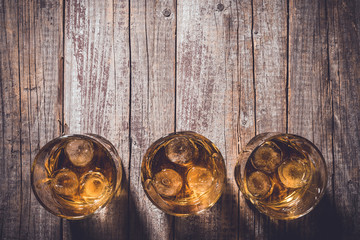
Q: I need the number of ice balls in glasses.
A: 9